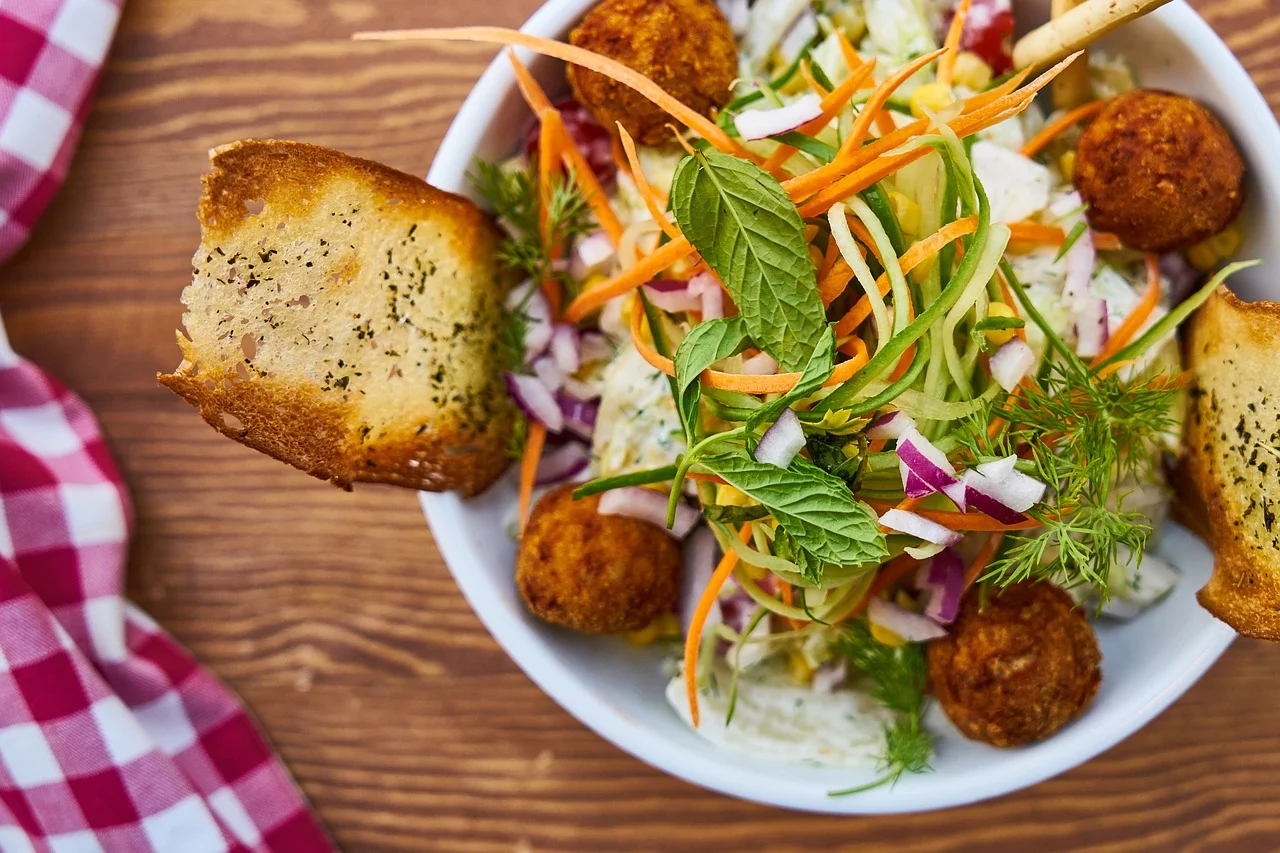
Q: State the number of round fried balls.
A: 4